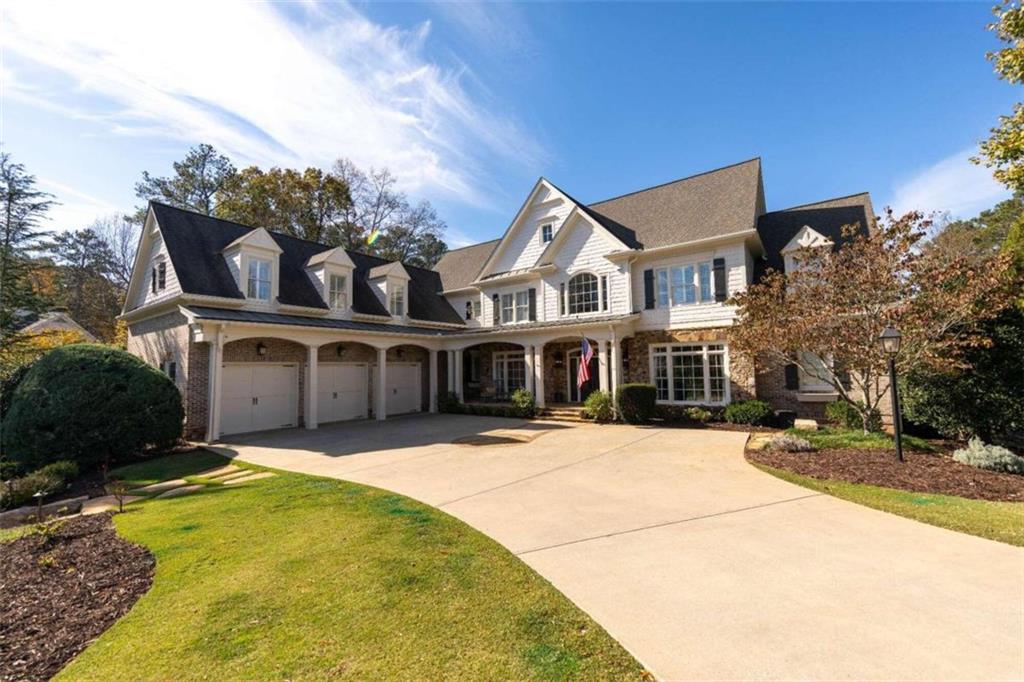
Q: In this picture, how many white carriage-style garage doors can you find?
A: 3